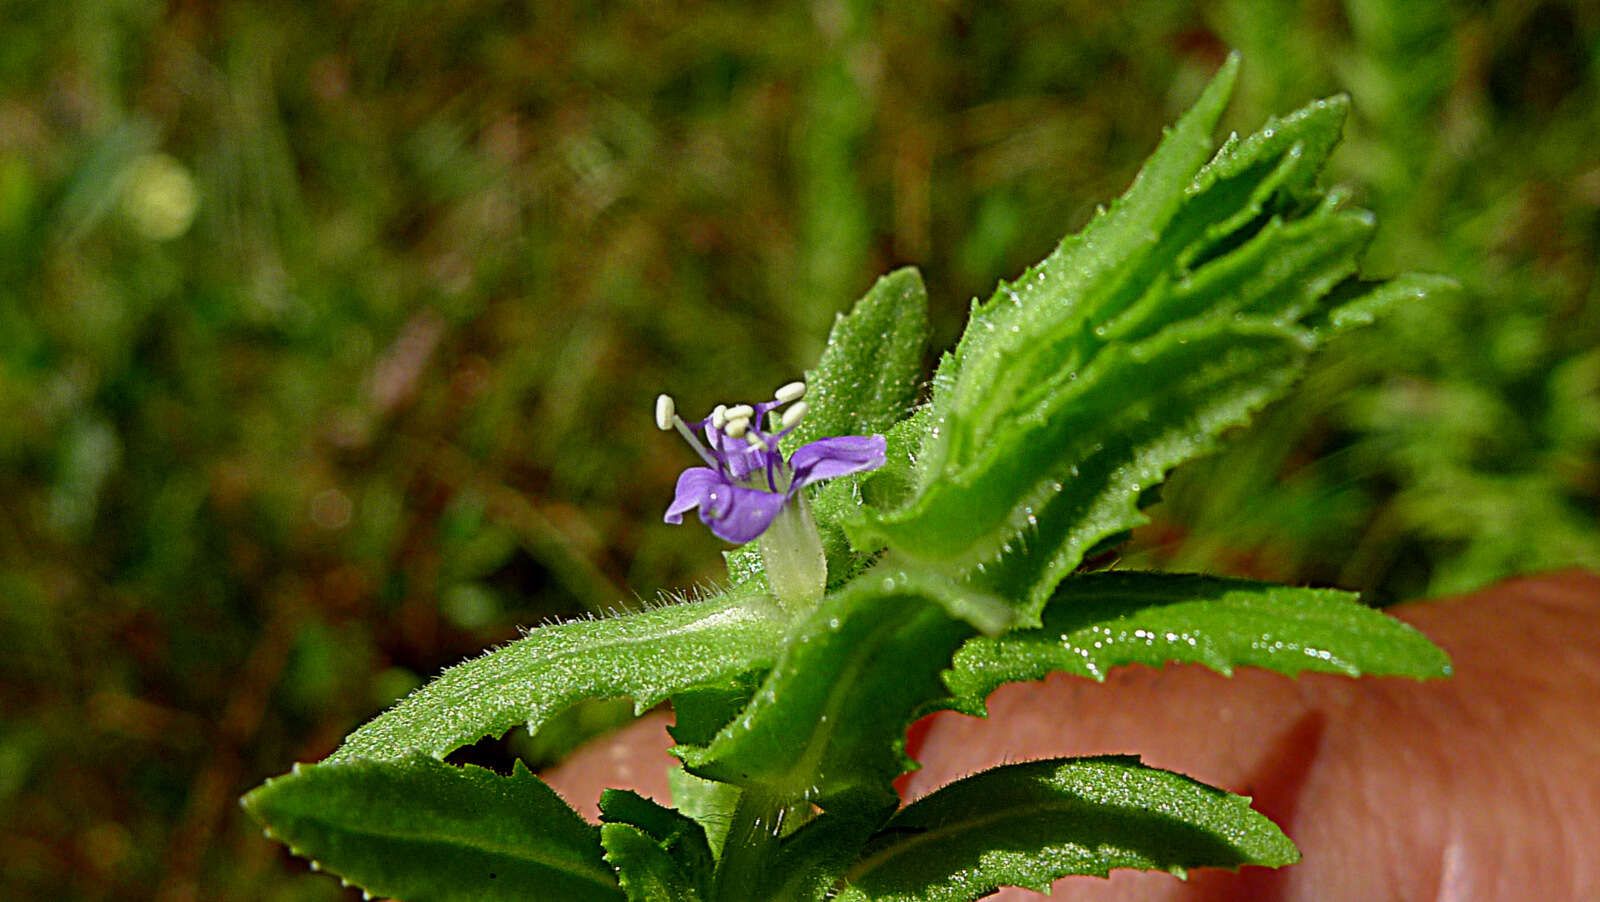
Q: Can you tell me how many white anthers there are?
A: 7